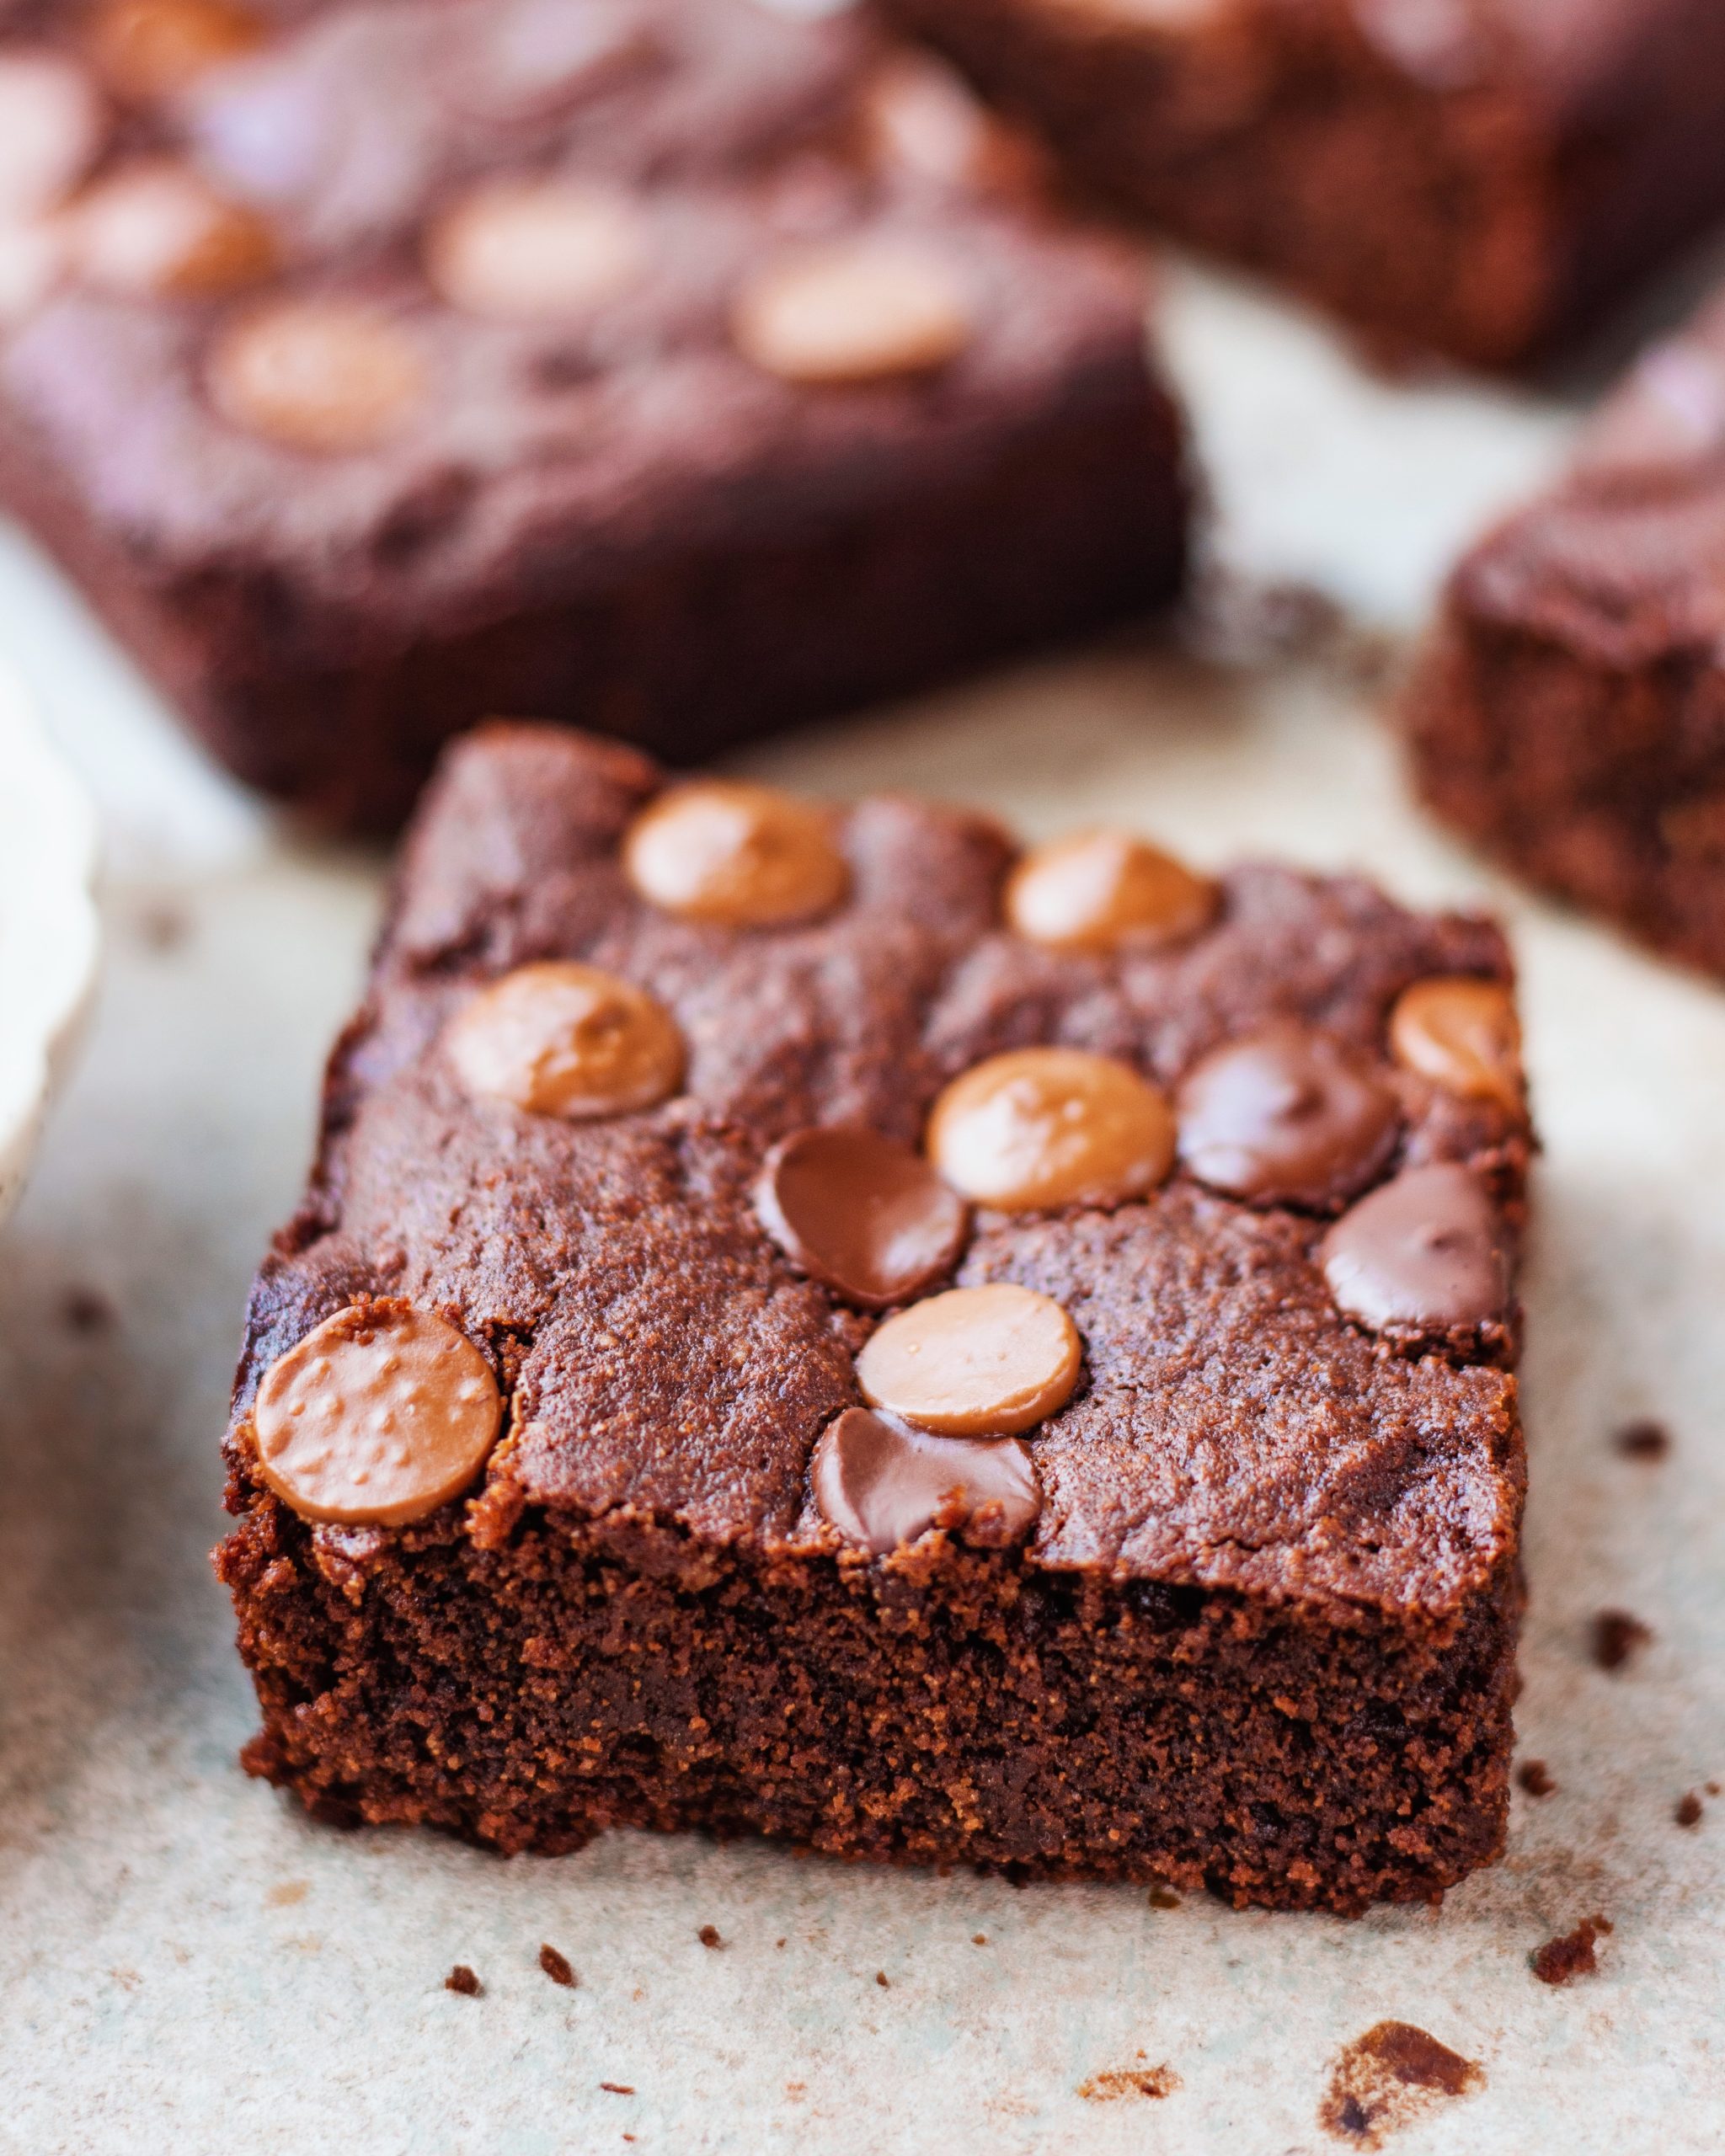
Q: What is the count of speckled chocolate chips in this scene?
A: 1